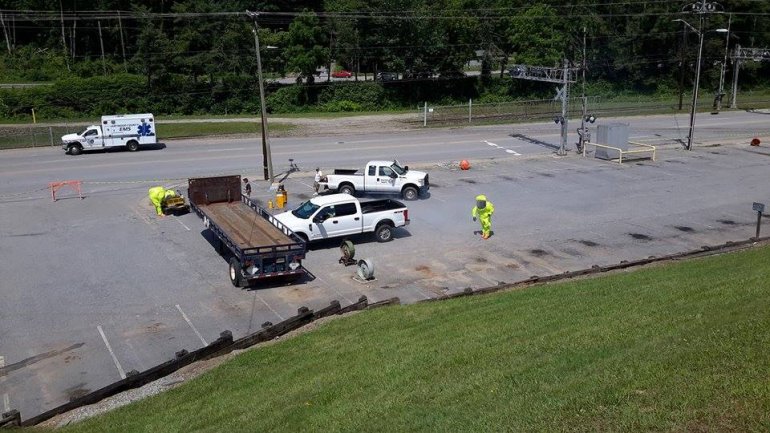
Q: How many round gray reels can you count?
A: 2